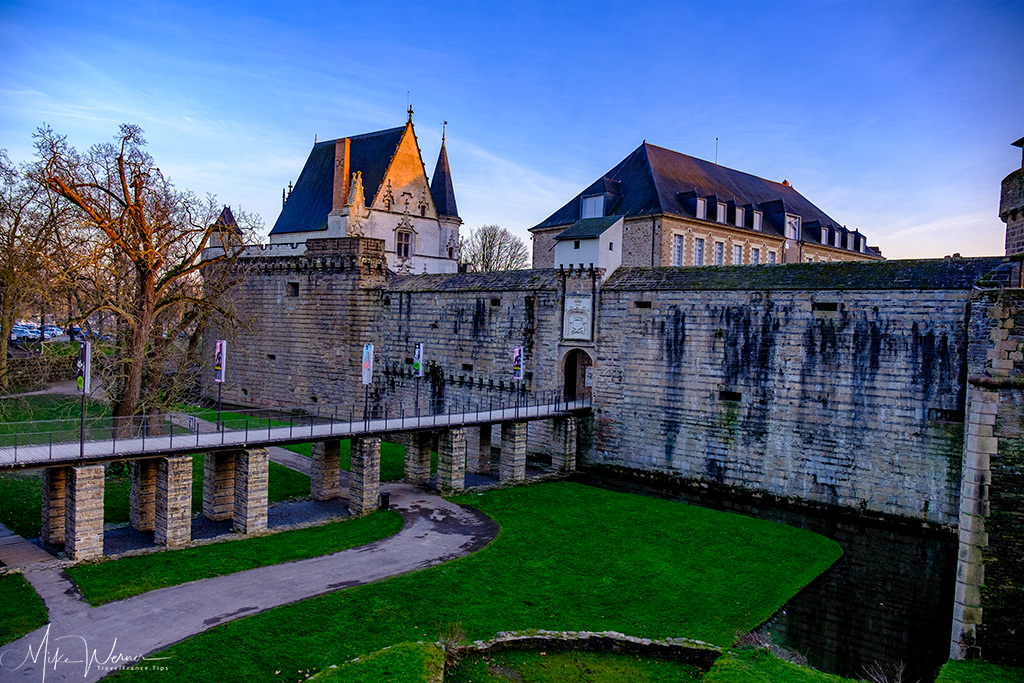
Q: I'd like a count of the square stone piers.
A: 13